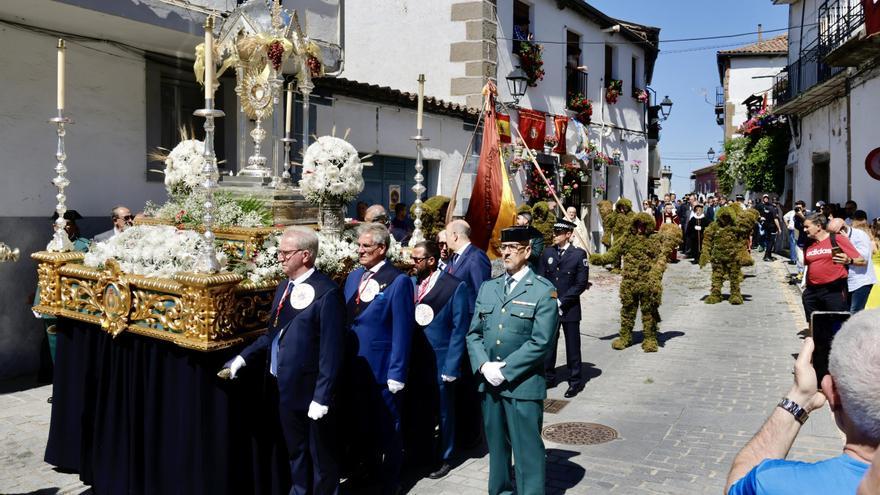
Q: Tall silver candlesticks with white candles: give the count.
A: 4